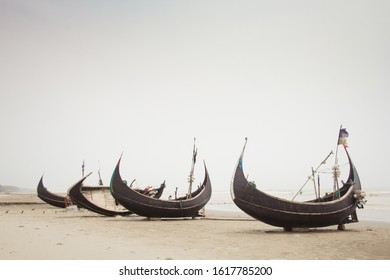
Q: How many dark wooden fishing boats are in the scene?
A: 4